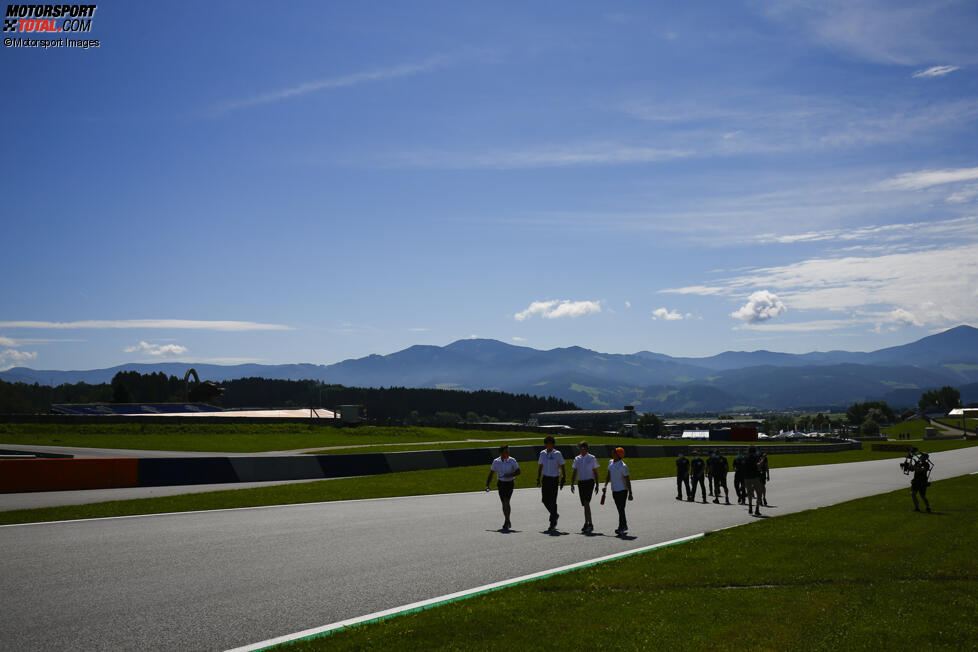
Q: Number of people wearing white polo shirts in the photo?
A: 4